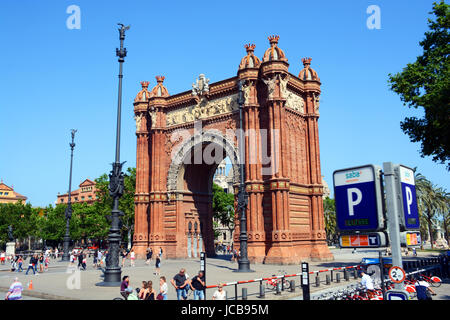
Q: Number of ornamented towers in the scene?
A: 5